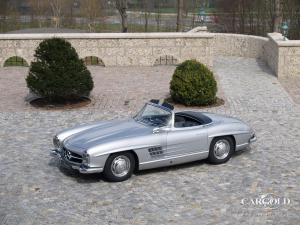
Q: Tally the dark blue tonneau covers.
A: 1